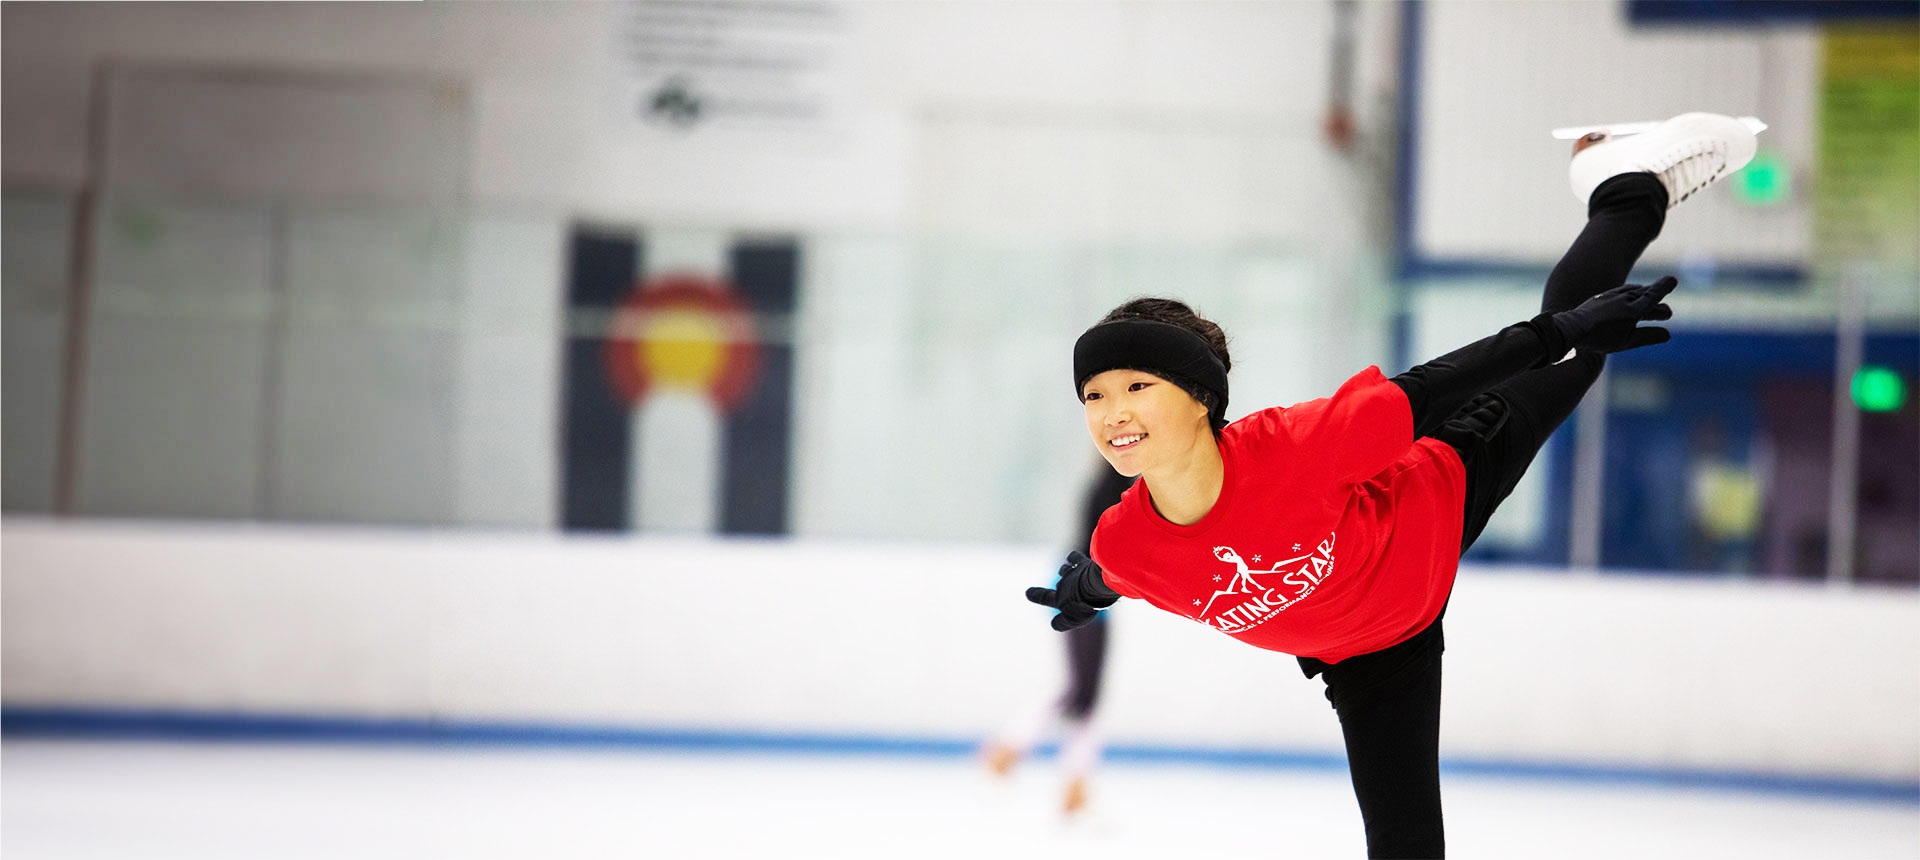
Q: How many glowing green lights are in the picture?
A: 2